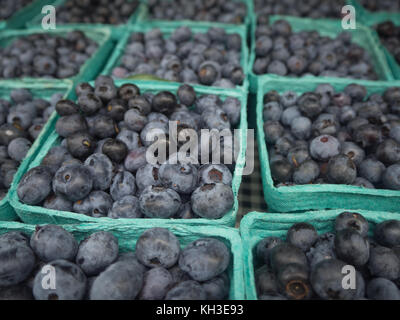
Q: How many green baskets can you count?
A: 14